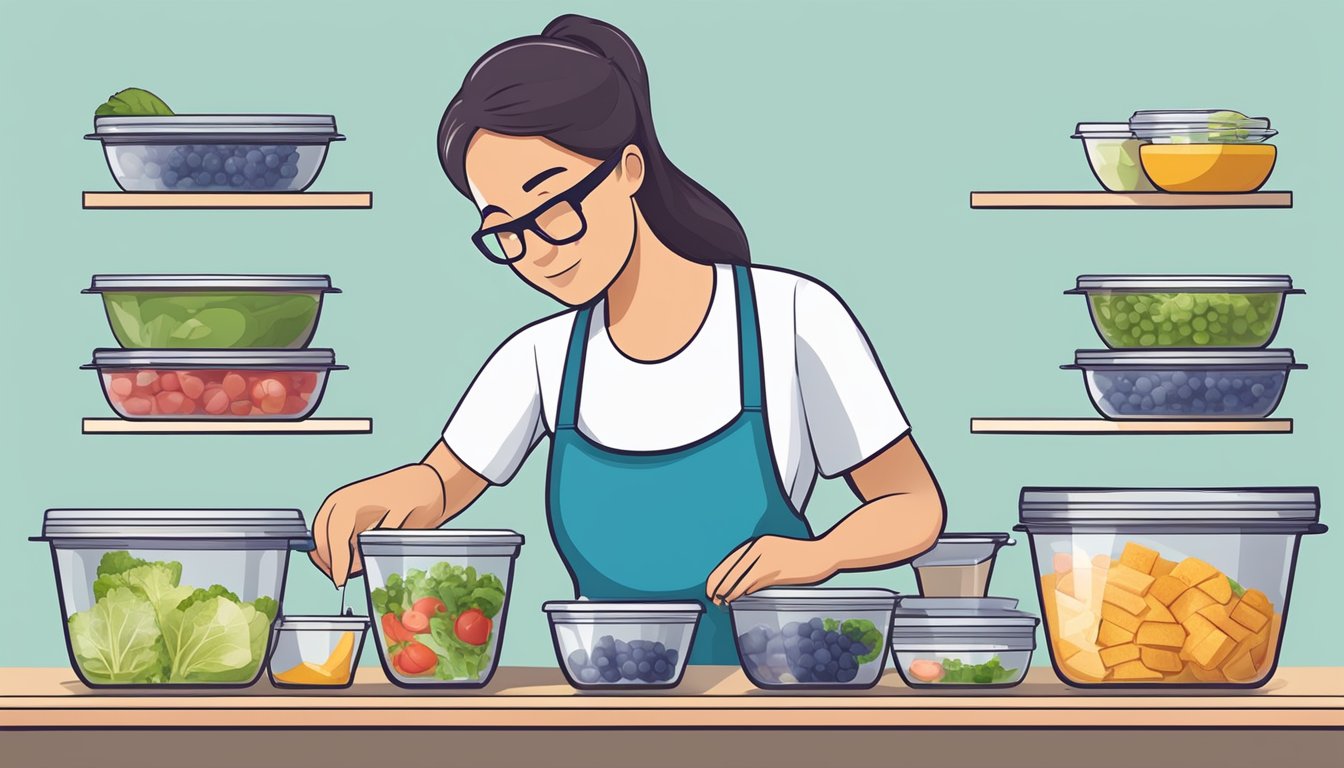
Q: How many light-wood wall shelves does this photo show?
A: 4